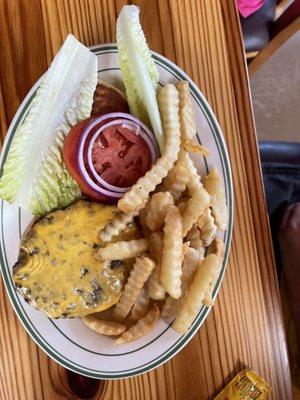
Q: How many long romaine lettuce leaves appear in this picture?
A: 2